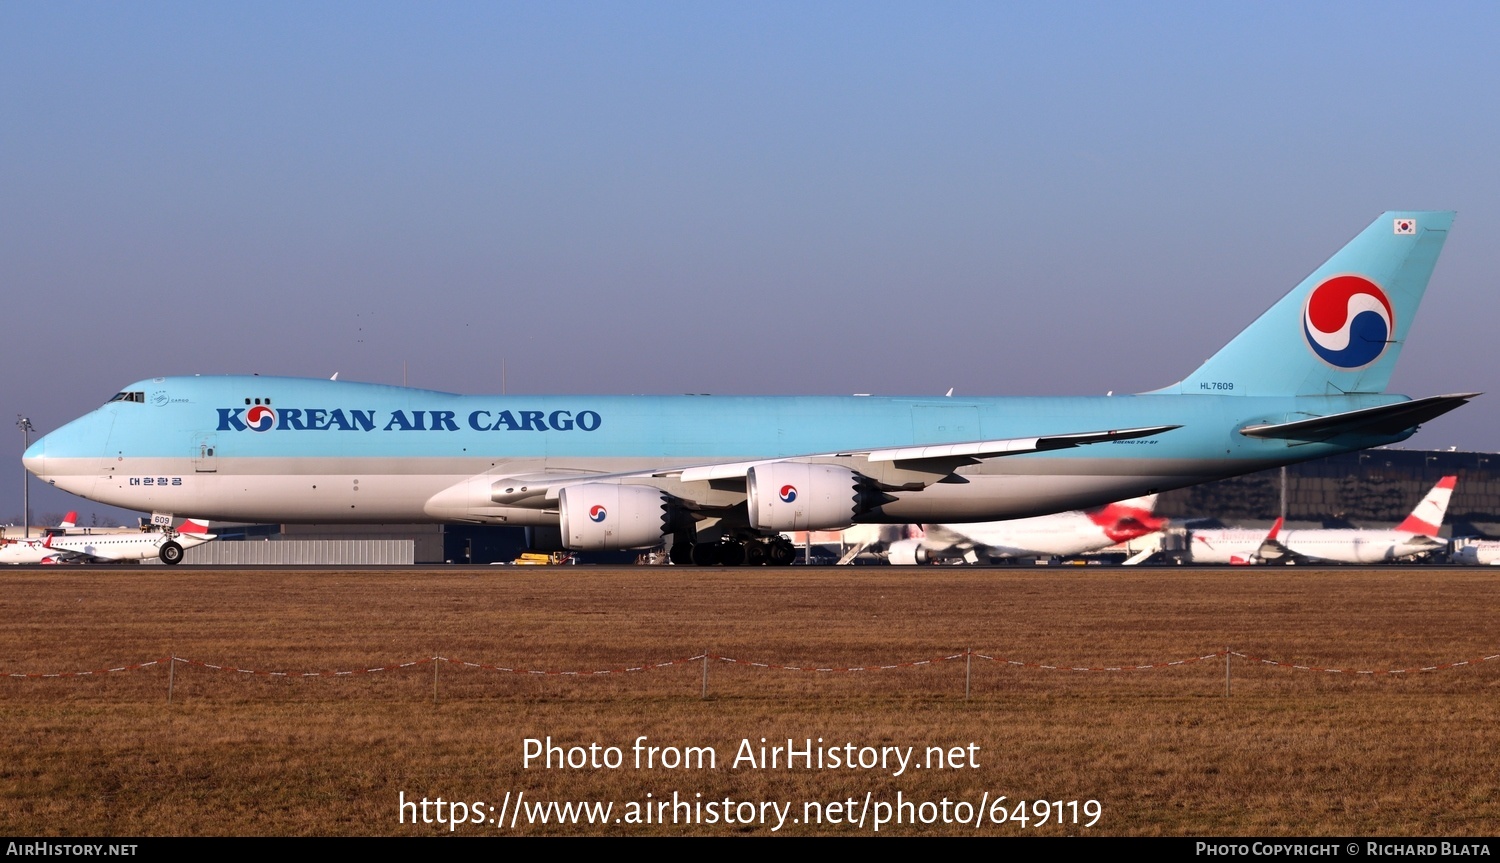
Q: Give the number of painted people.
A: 0